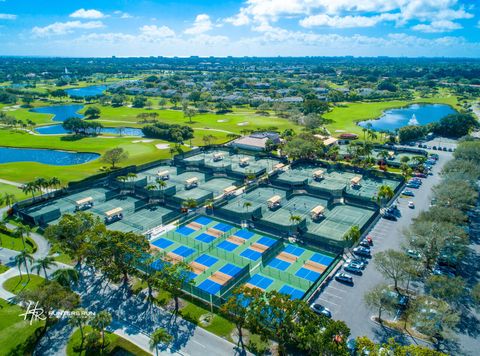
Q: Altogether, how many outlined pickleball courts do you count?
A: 12